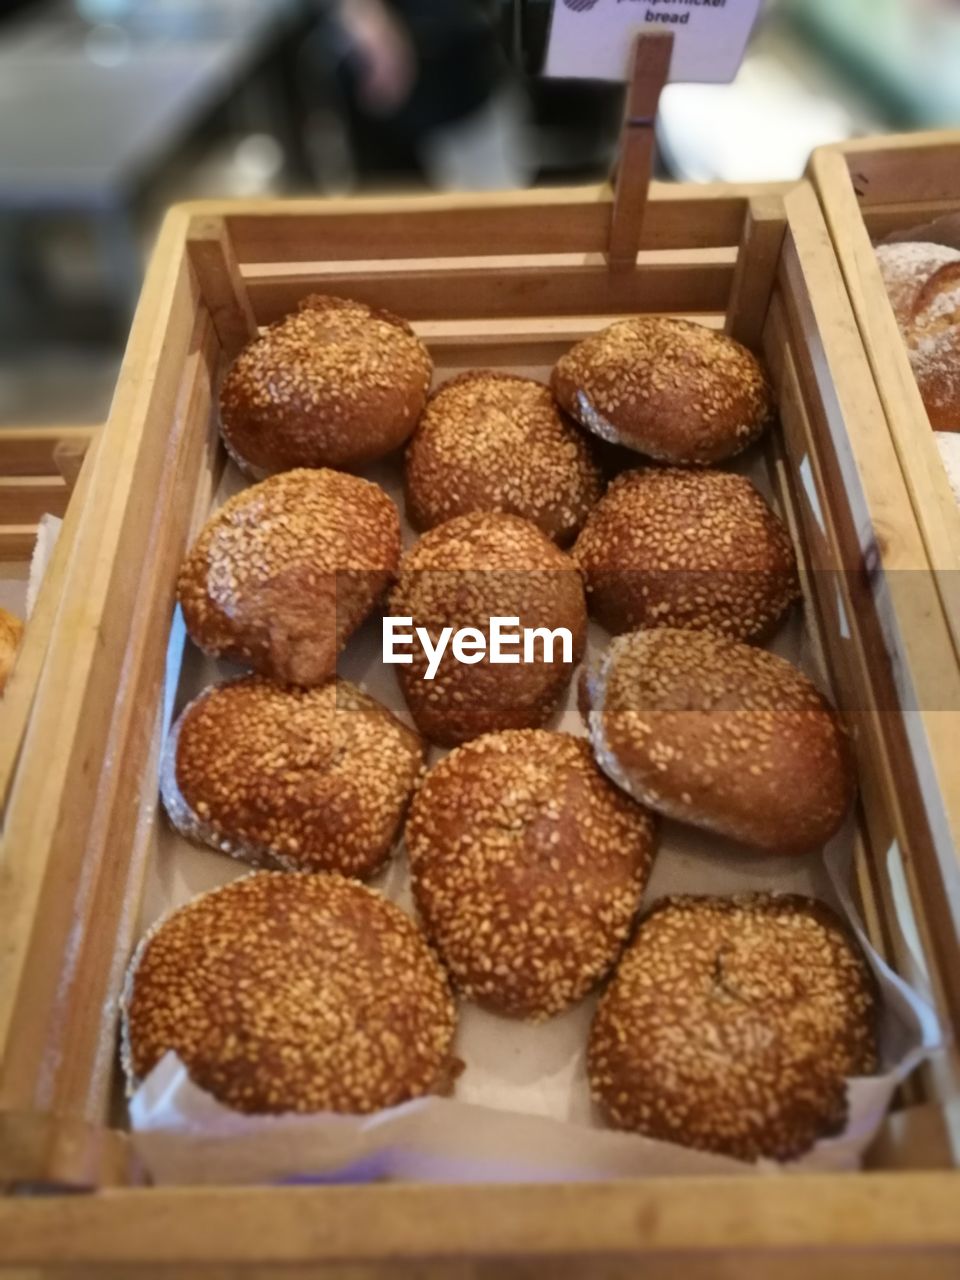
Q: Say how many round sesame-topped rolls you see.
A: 11